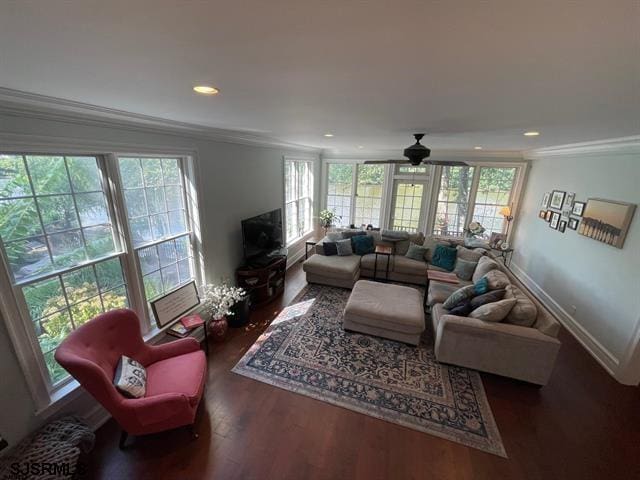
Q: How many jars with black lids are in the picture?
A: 0